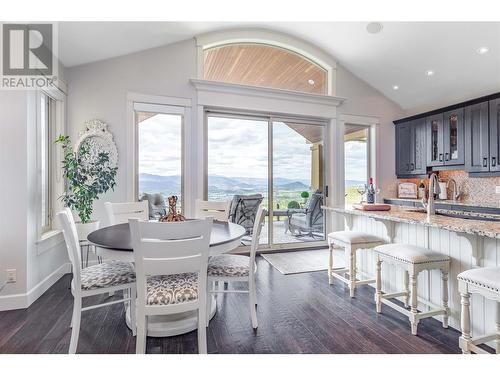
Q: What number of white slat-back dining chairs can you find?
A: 5